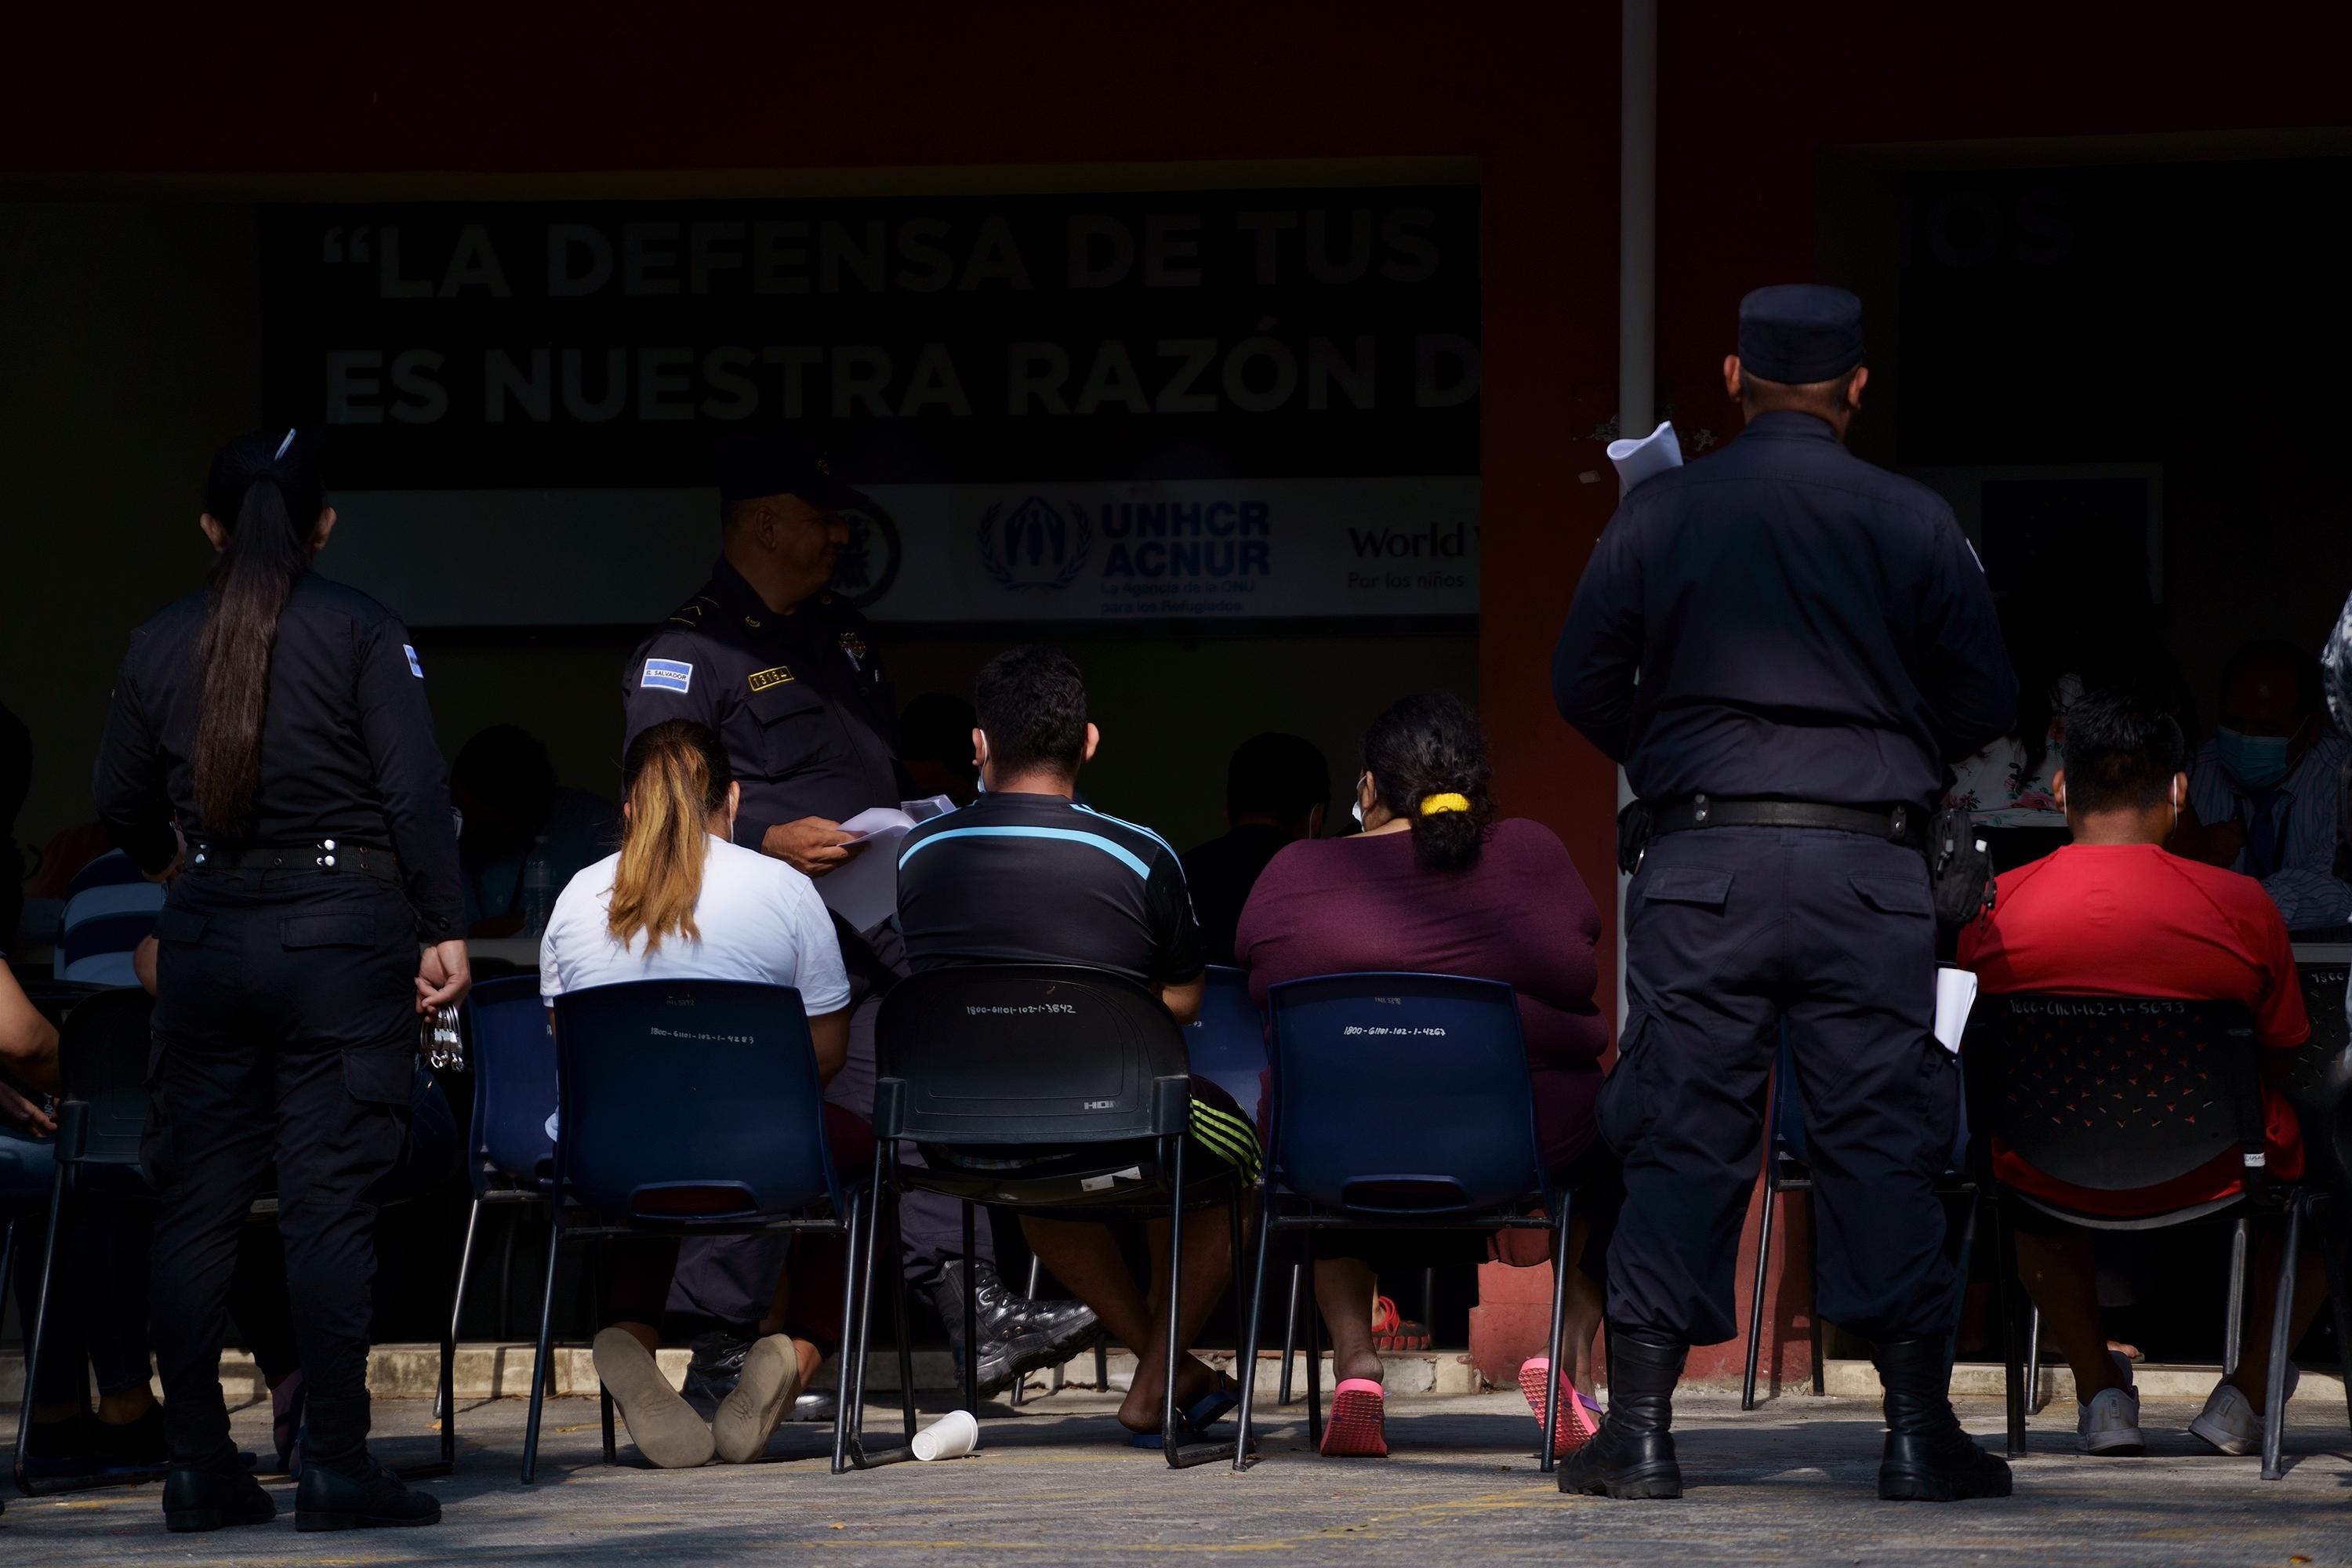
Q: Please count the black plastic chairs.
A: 4